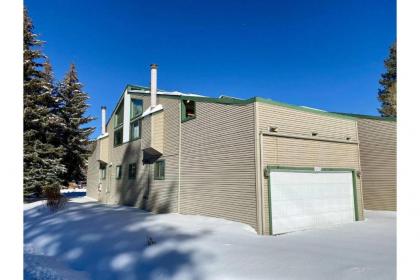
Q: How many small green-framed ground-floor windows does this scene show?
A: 4